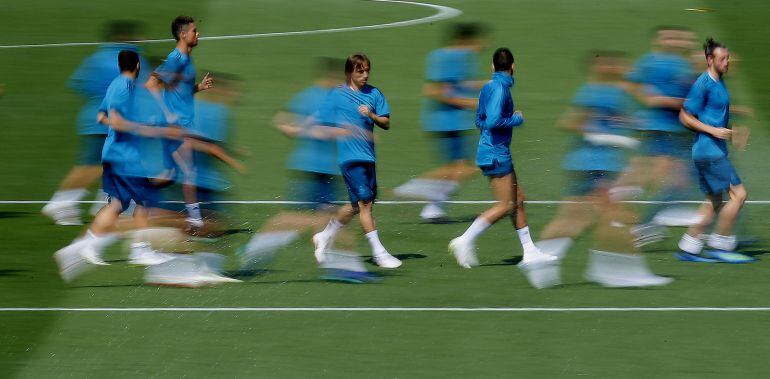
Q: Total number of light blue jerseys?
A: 11